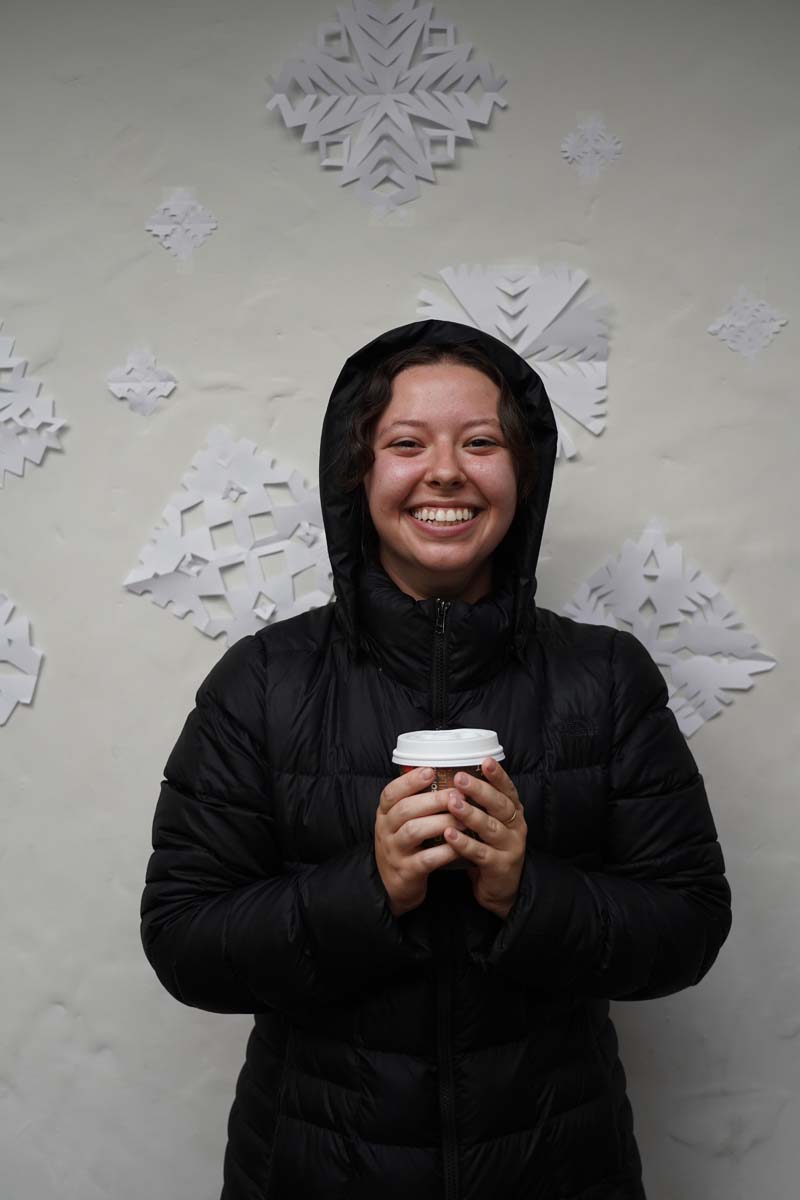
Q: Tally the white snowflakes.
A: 10